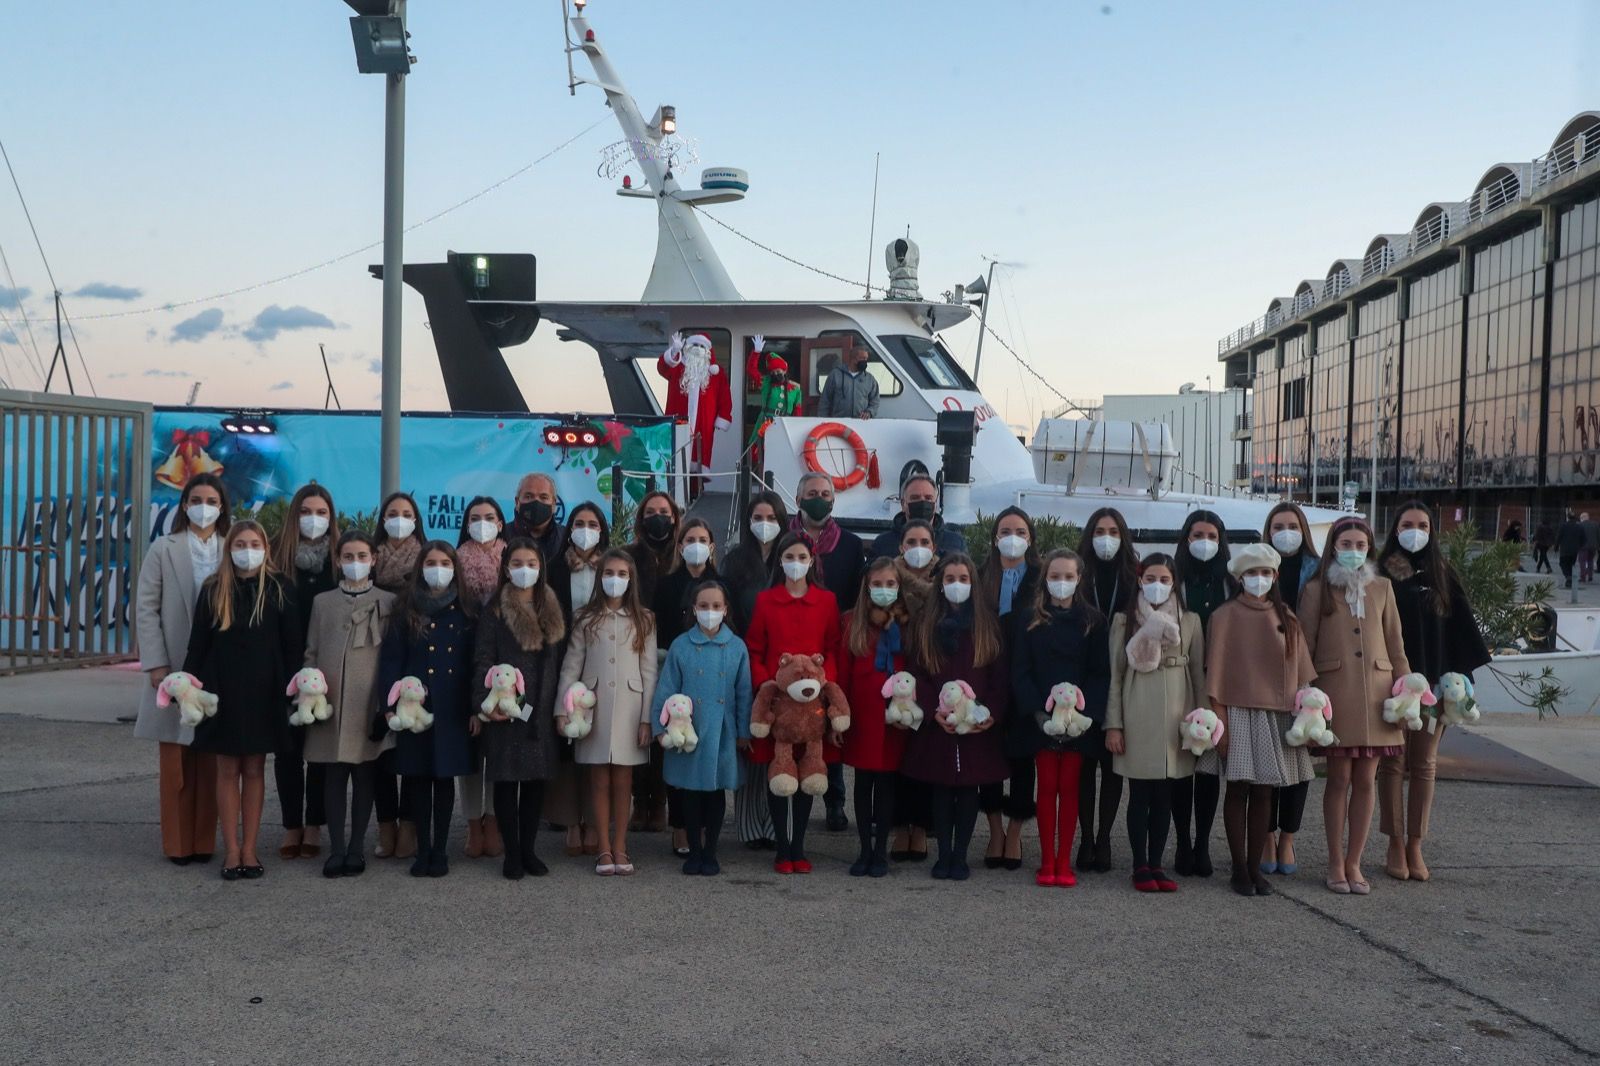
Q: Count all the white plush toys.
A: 13